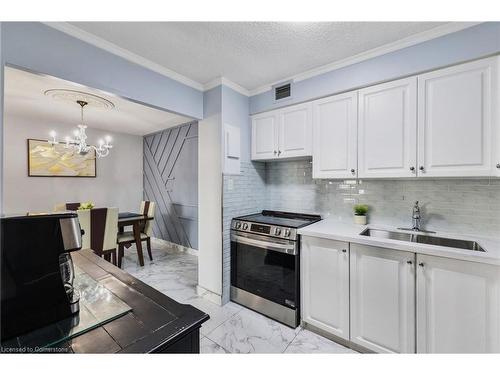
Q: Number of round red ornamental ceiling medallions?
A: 0